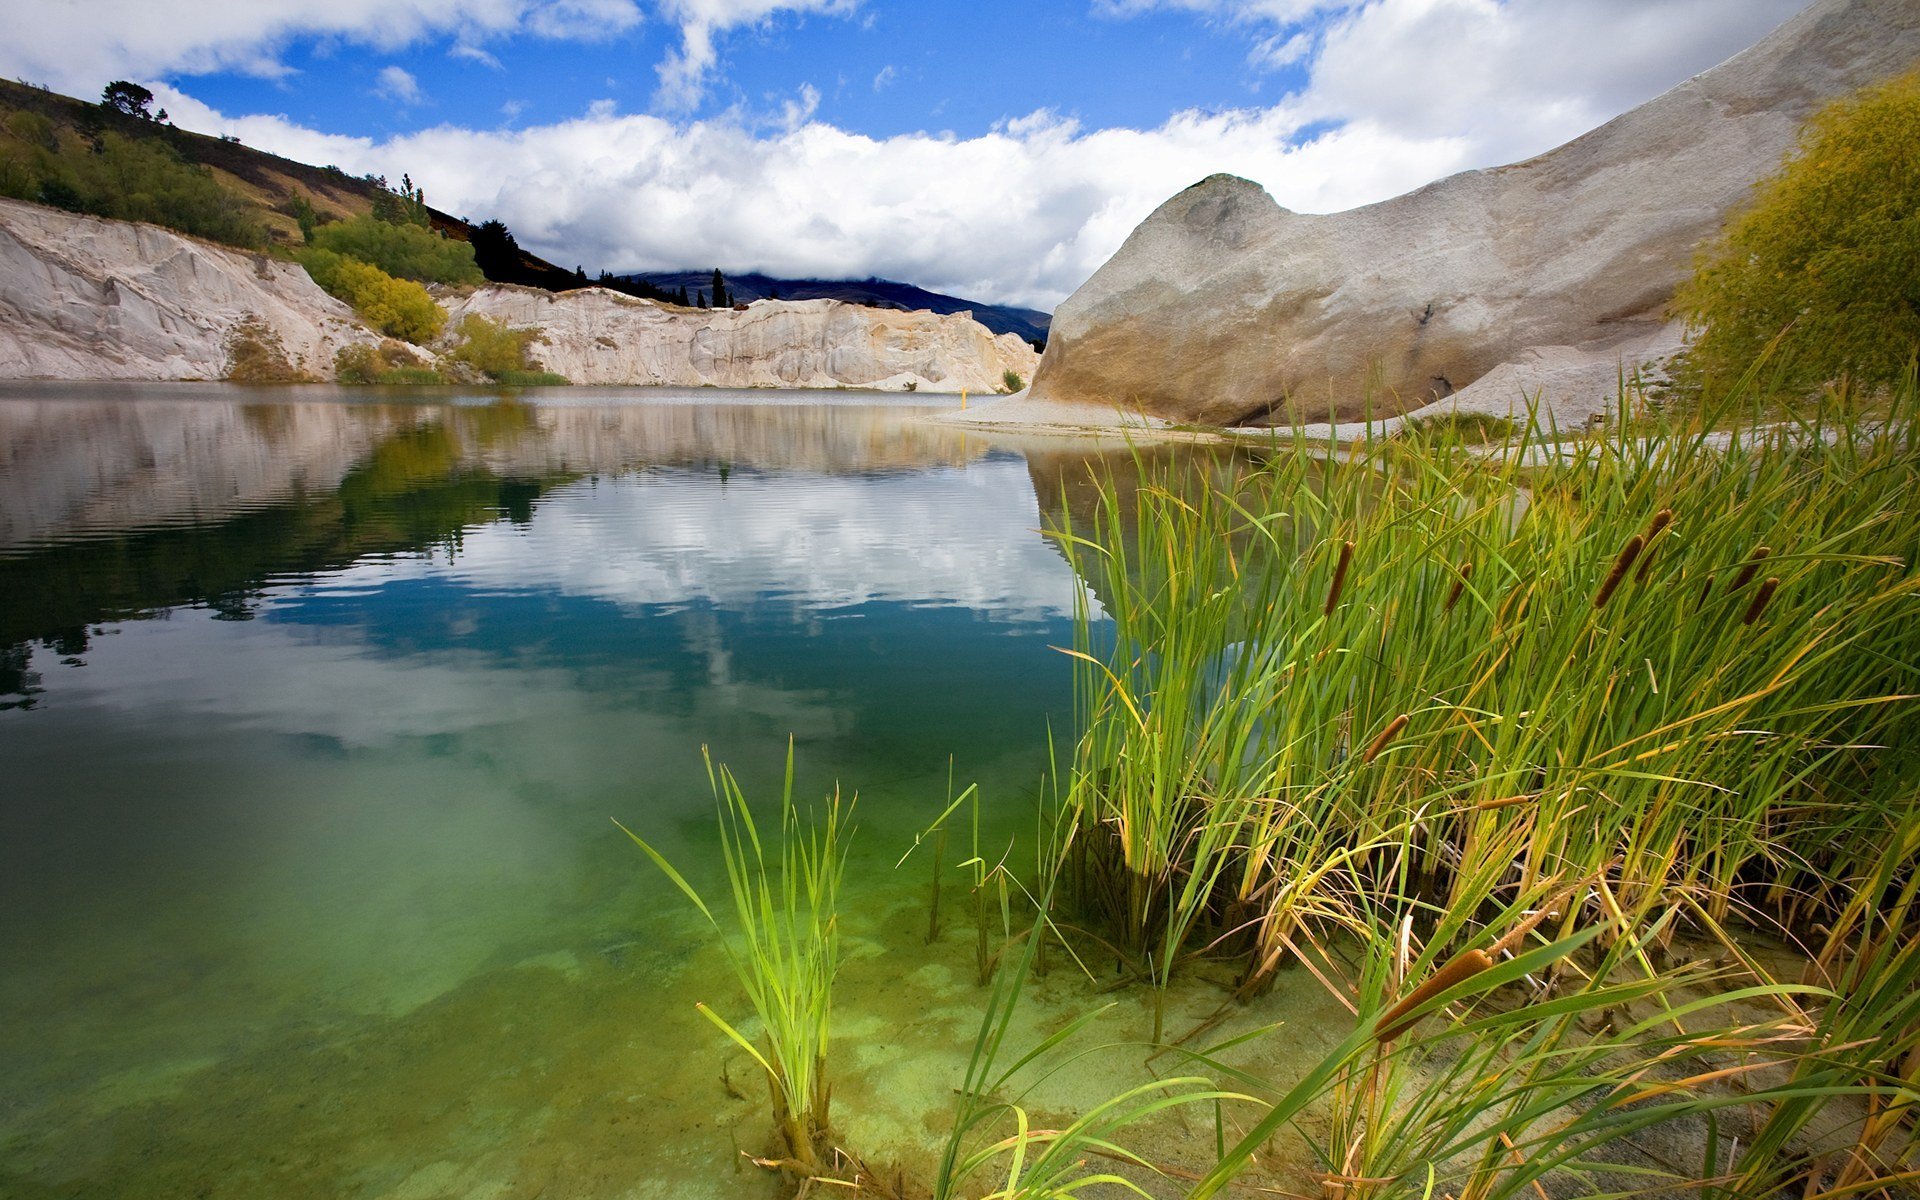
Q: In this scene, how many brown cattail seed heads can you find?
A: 10